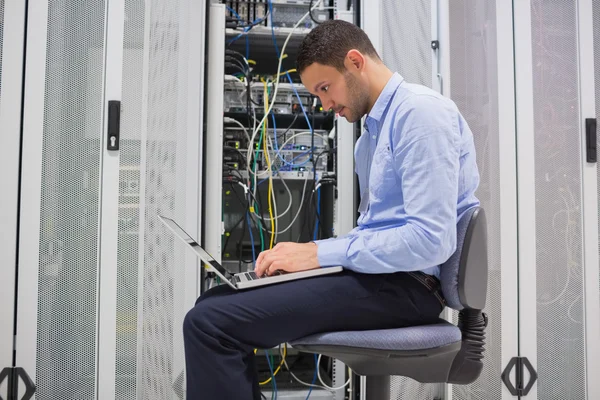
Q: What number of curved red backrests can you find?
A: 0